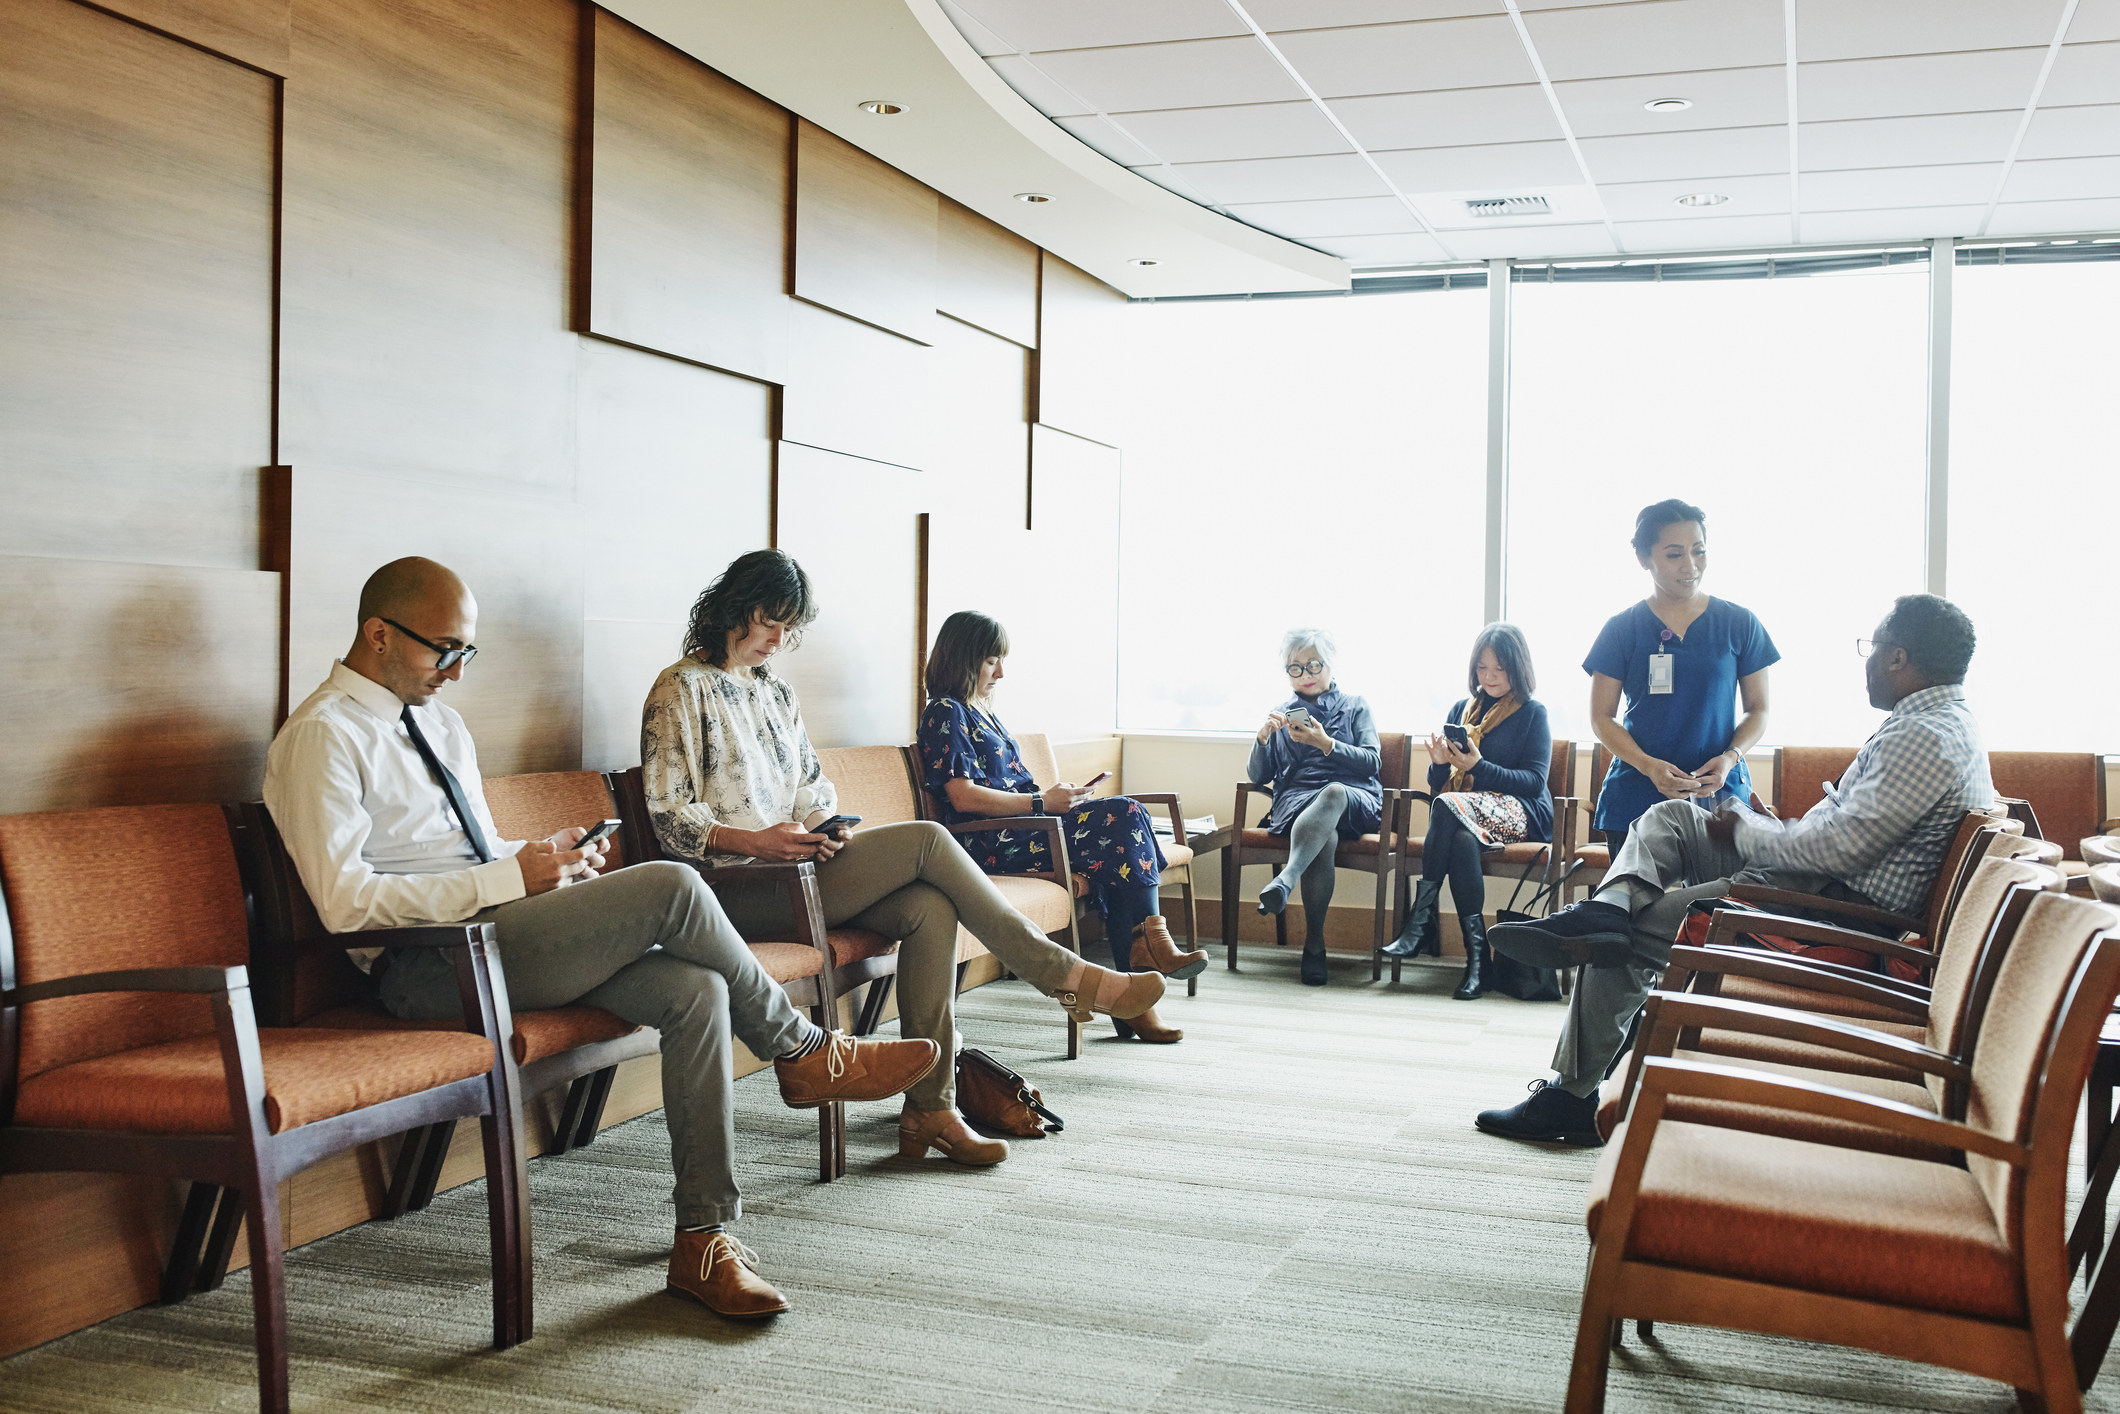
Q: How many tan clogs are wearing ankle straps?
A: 2